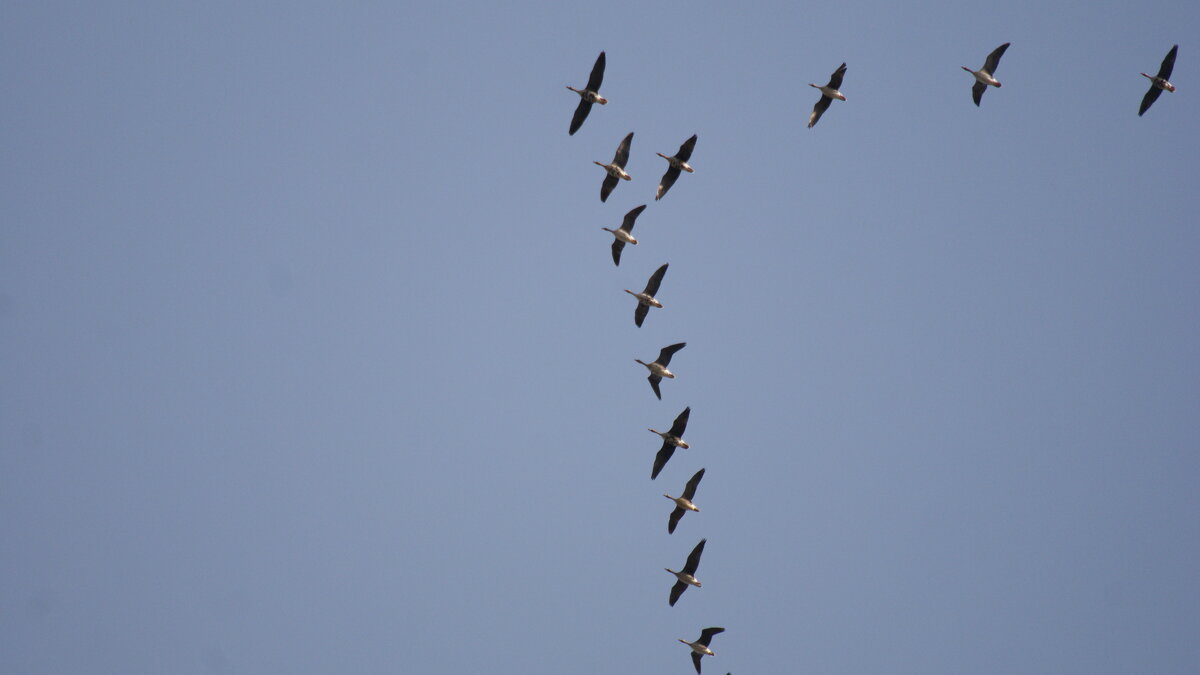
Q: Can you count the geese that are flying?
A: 13